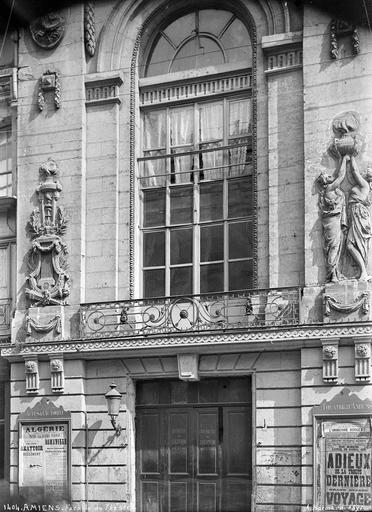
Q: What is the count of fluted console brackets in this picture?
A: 4